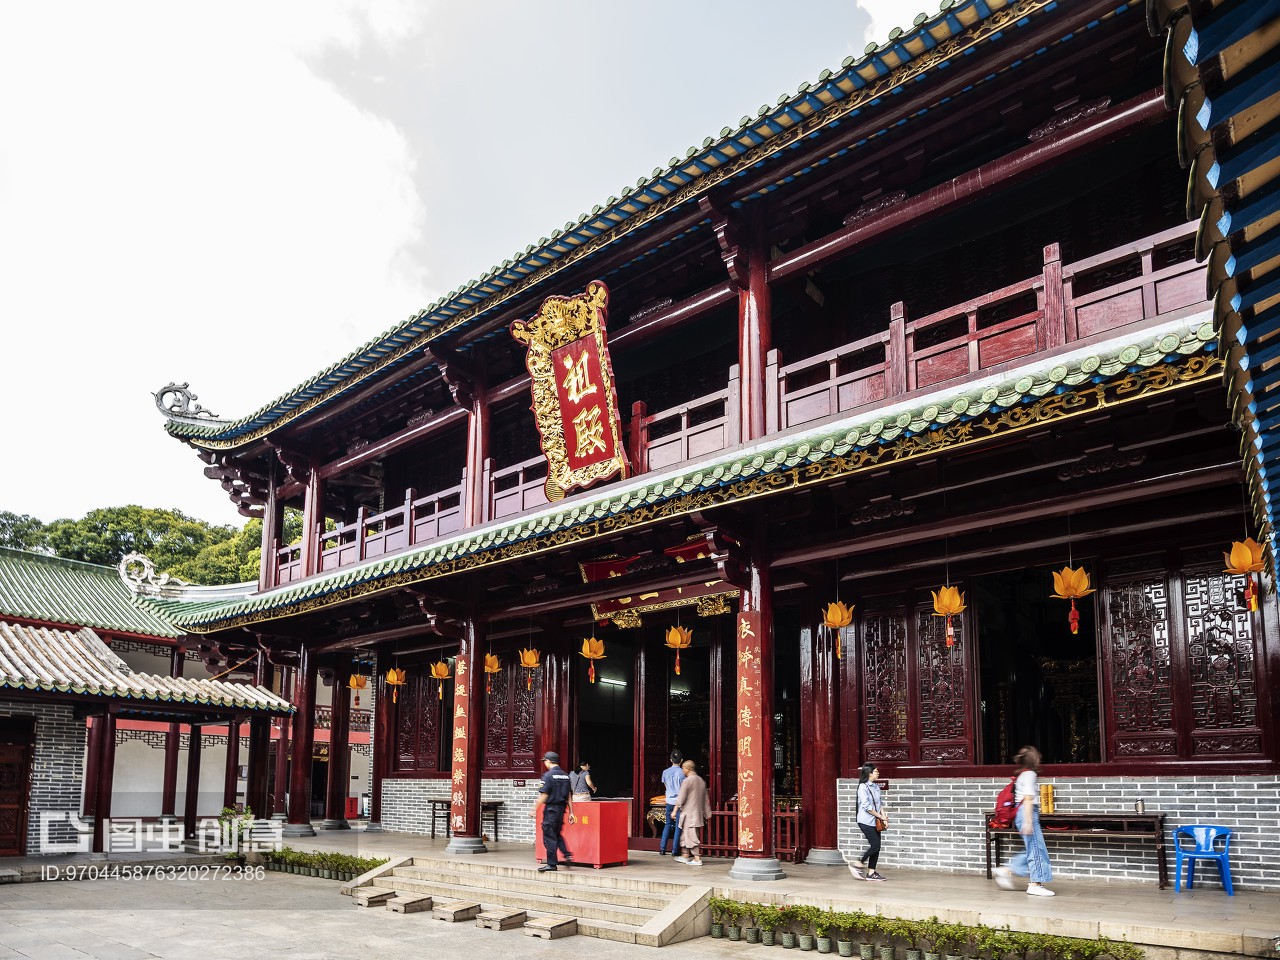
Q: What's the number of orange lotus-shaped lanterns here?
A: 11